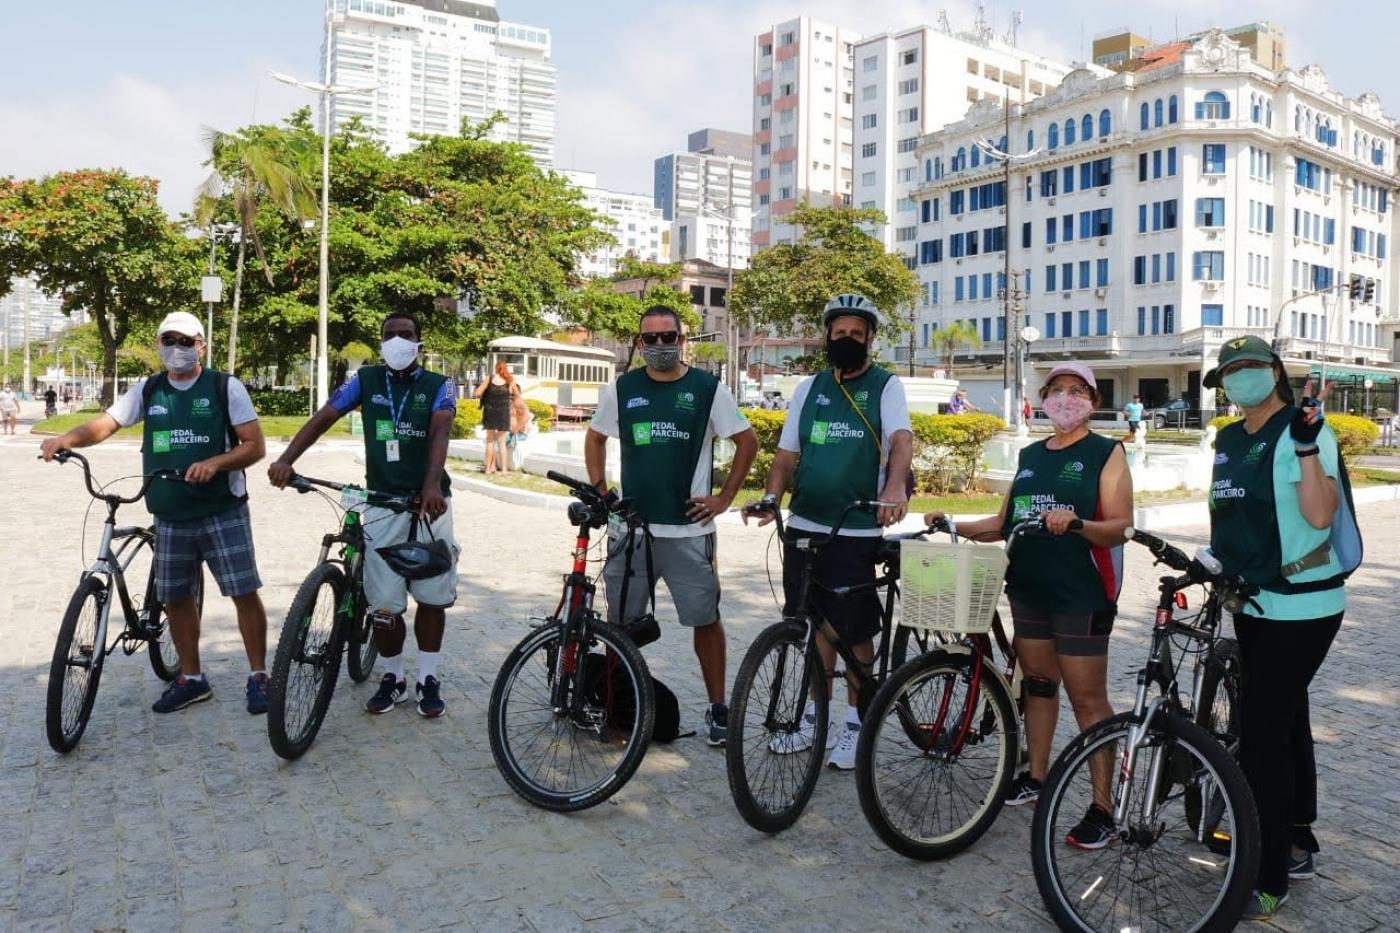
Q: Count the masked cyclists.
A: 6